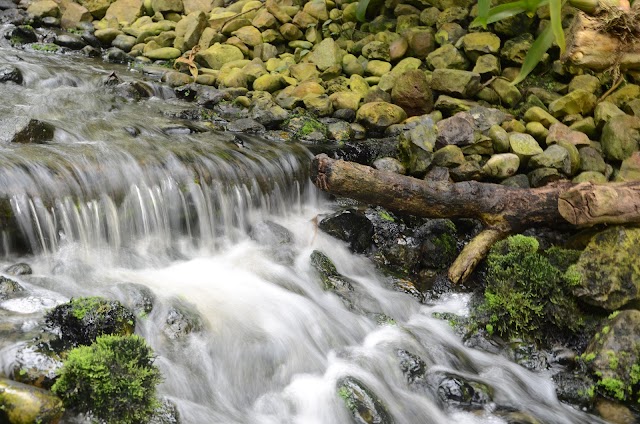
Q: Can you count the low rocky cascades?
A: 1